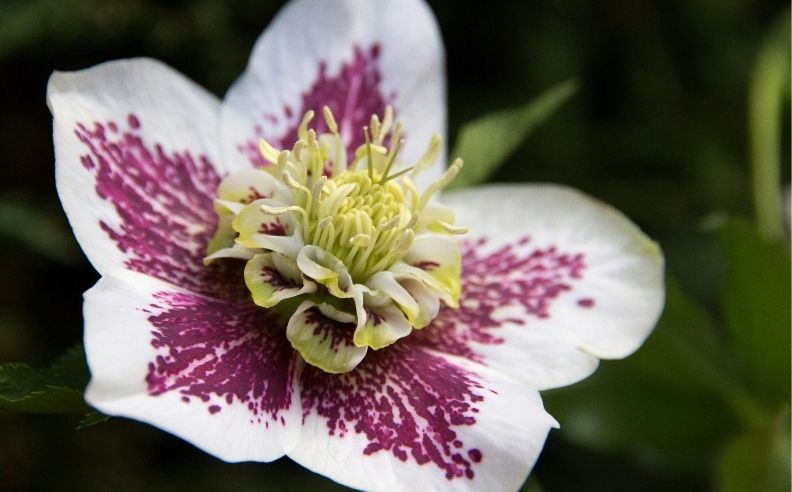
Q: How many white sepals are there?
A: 5